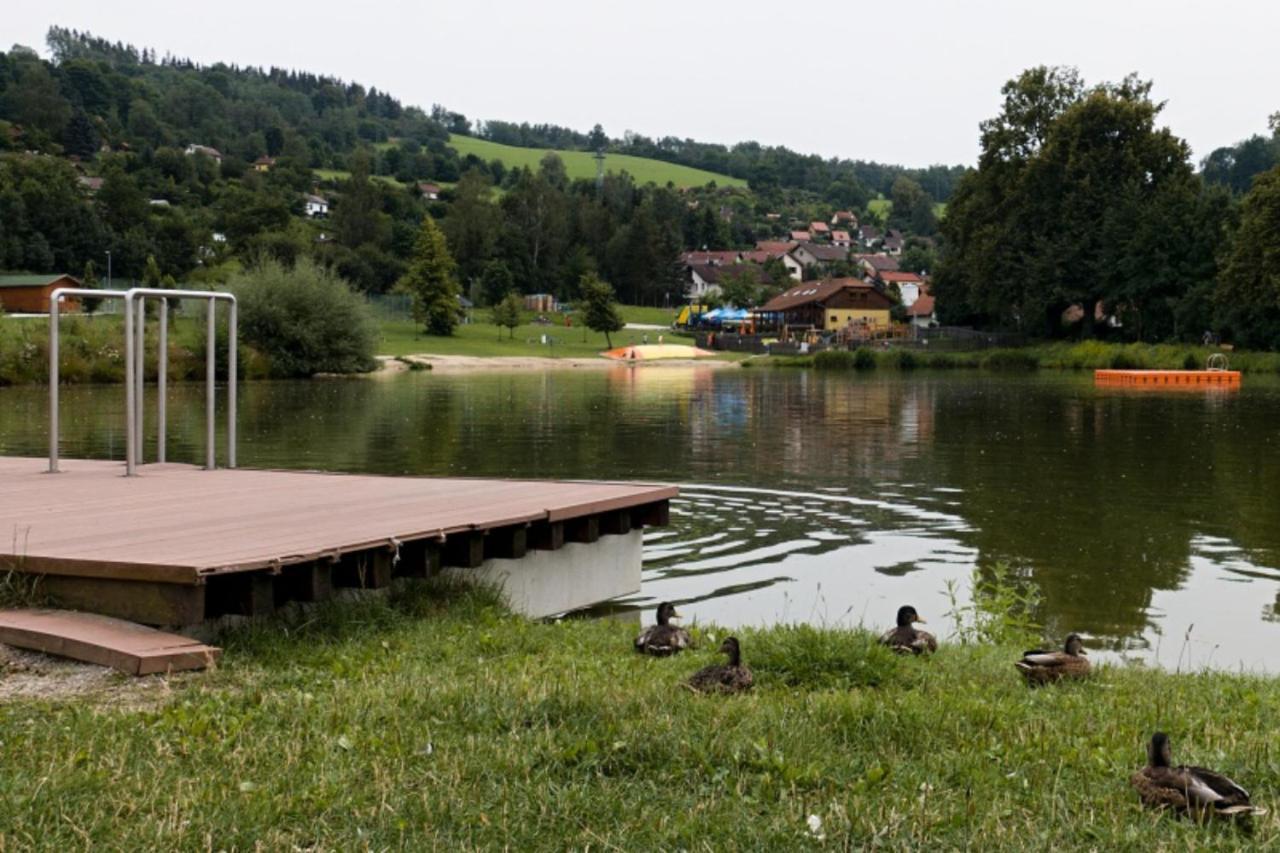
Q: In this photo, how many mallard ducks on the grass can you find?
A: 5